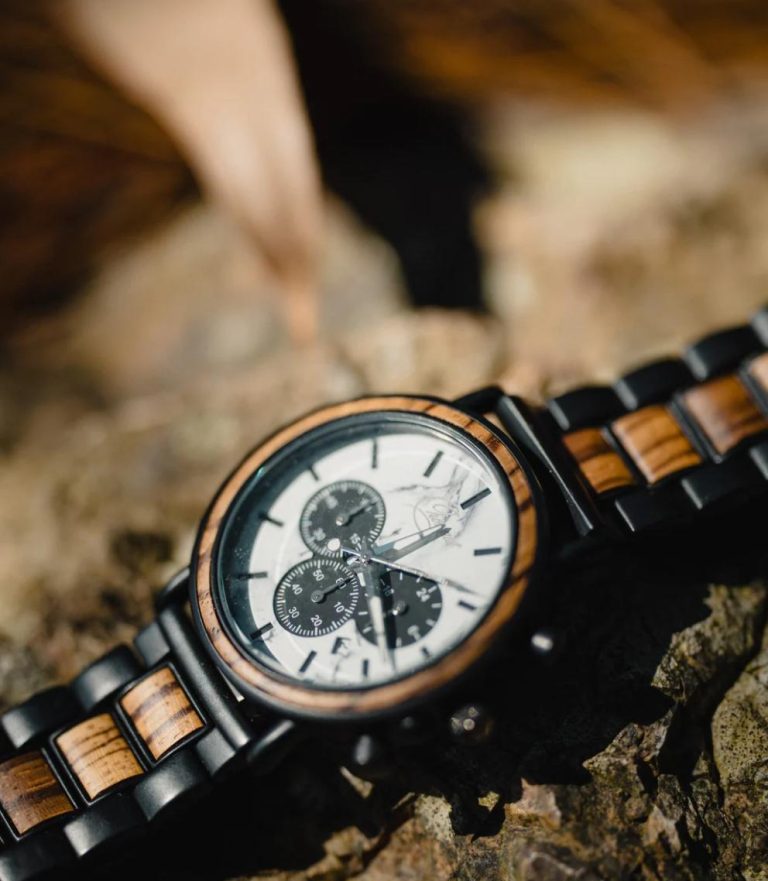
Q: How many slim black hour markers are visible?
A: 12